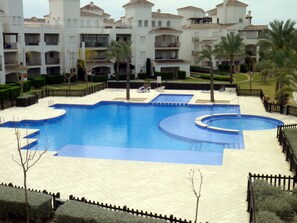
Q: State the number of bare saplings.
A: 2